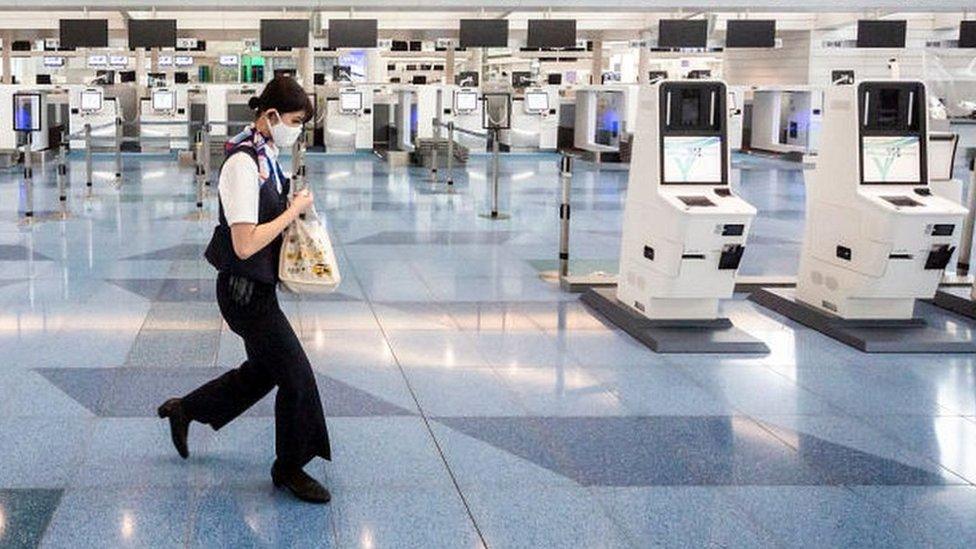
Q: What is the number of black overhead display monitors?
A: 10